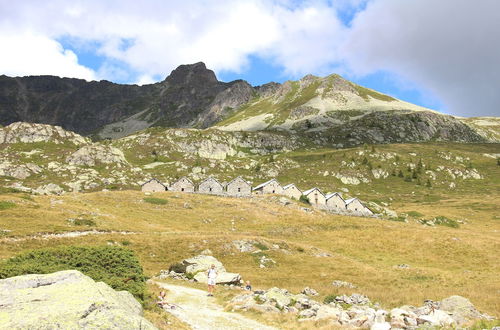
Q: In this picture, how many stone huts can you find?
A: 9